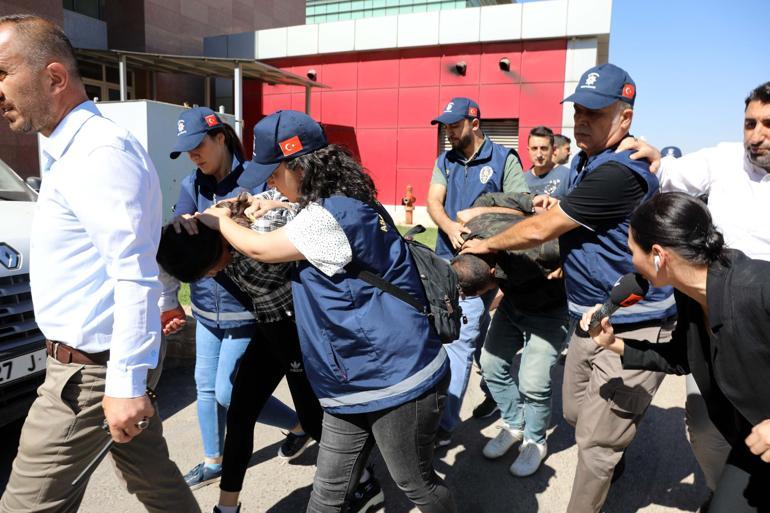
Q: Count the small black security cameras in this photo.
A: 3